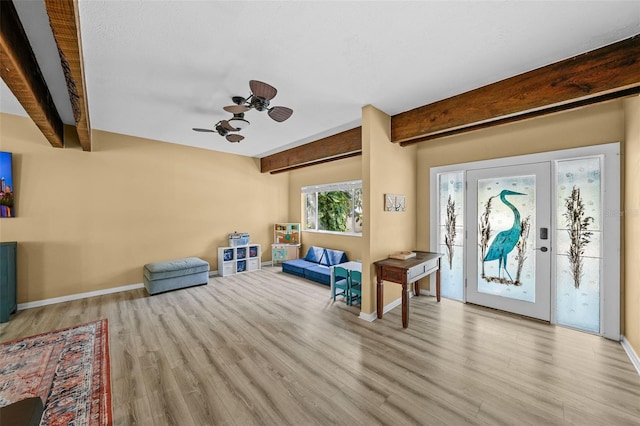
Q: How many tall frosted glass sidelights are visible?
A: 2